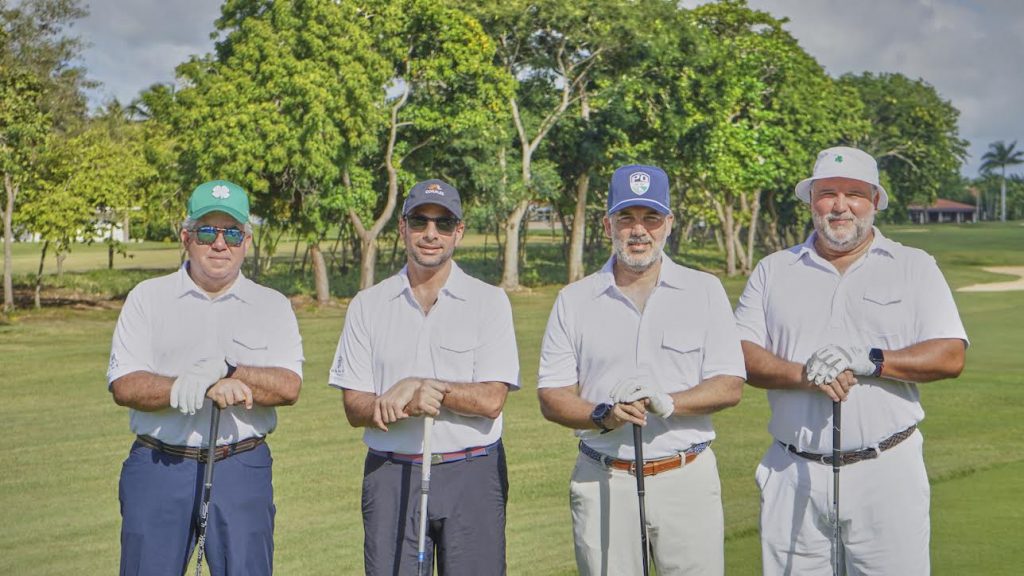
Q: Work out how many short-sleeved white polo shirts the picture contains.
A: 4